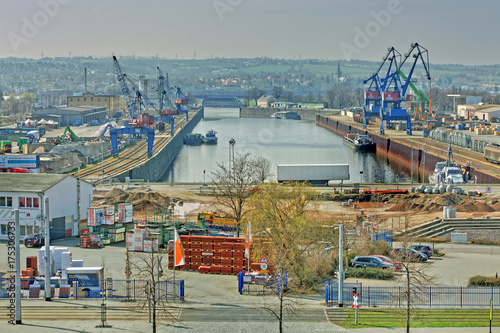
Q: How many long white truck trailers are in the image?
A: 1